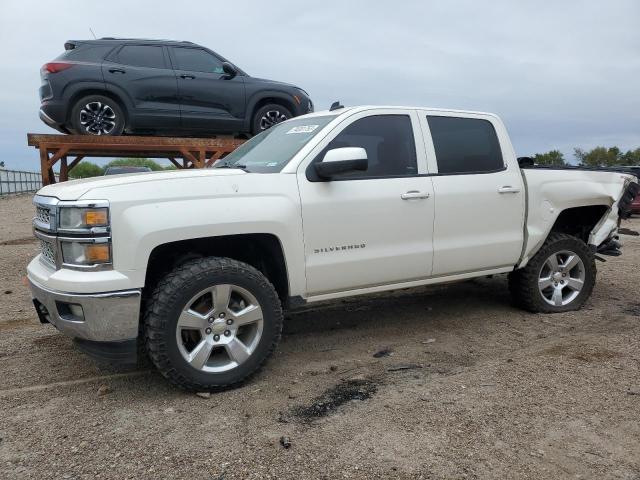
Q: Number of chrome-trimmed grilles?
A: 1